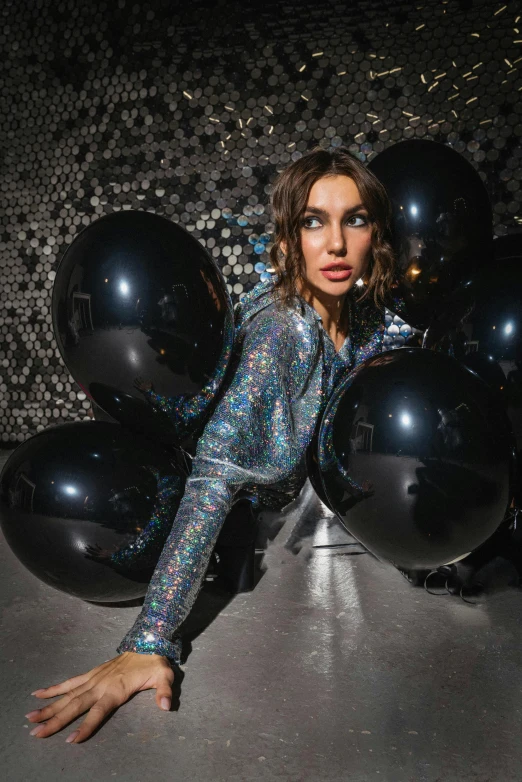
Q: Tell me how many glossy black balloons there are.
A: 5